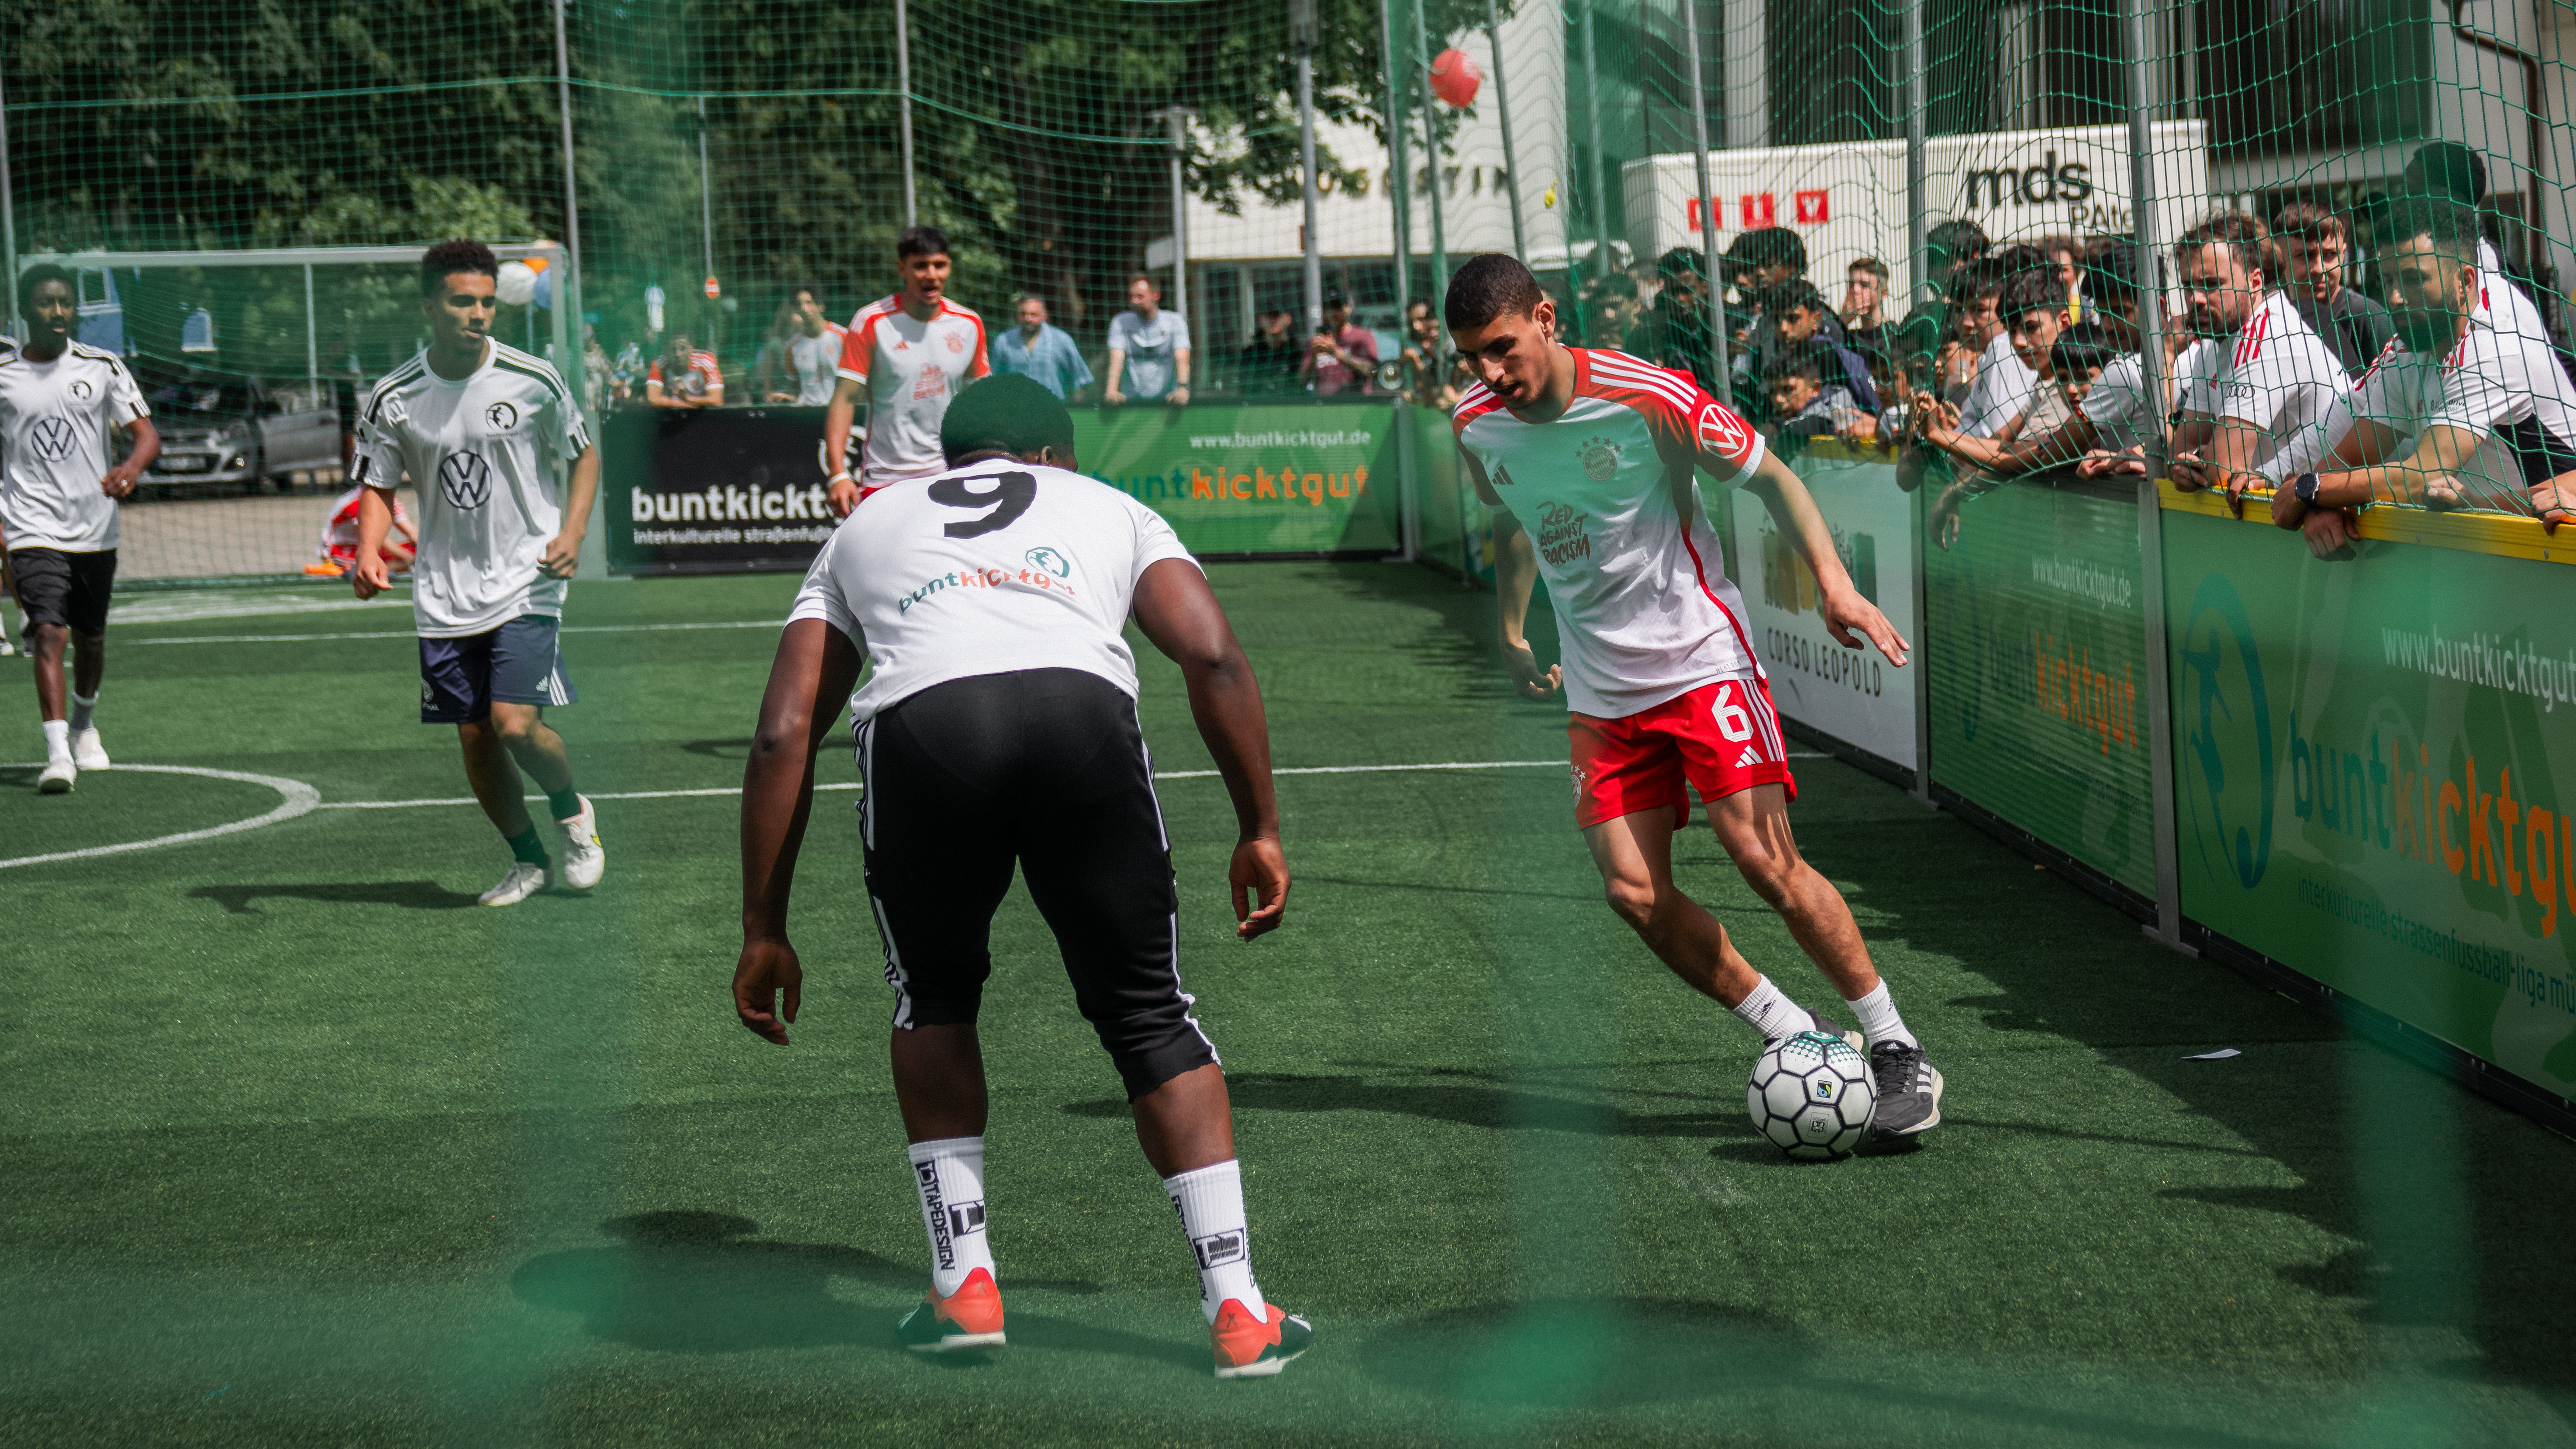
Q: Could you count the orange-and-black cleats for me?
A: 2